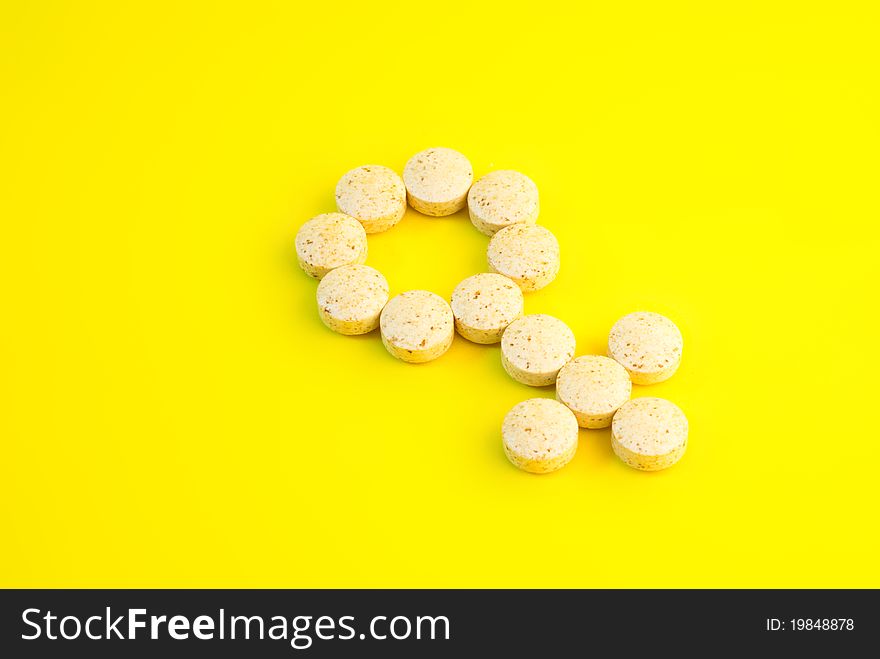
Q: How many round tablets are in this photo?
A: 13